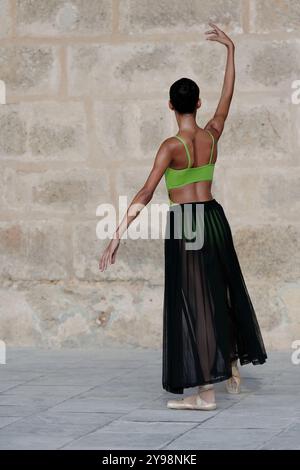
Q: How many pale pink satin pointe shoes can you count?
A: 2